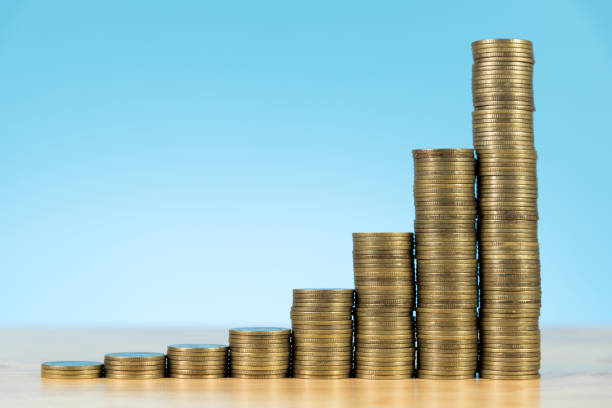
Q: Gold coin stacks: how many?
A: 8